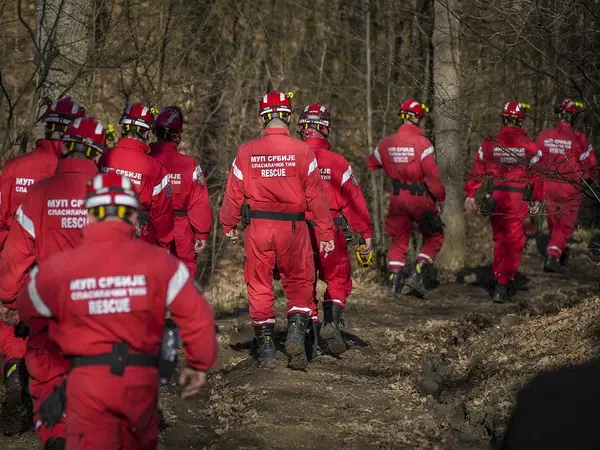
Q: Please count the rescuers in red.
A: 10